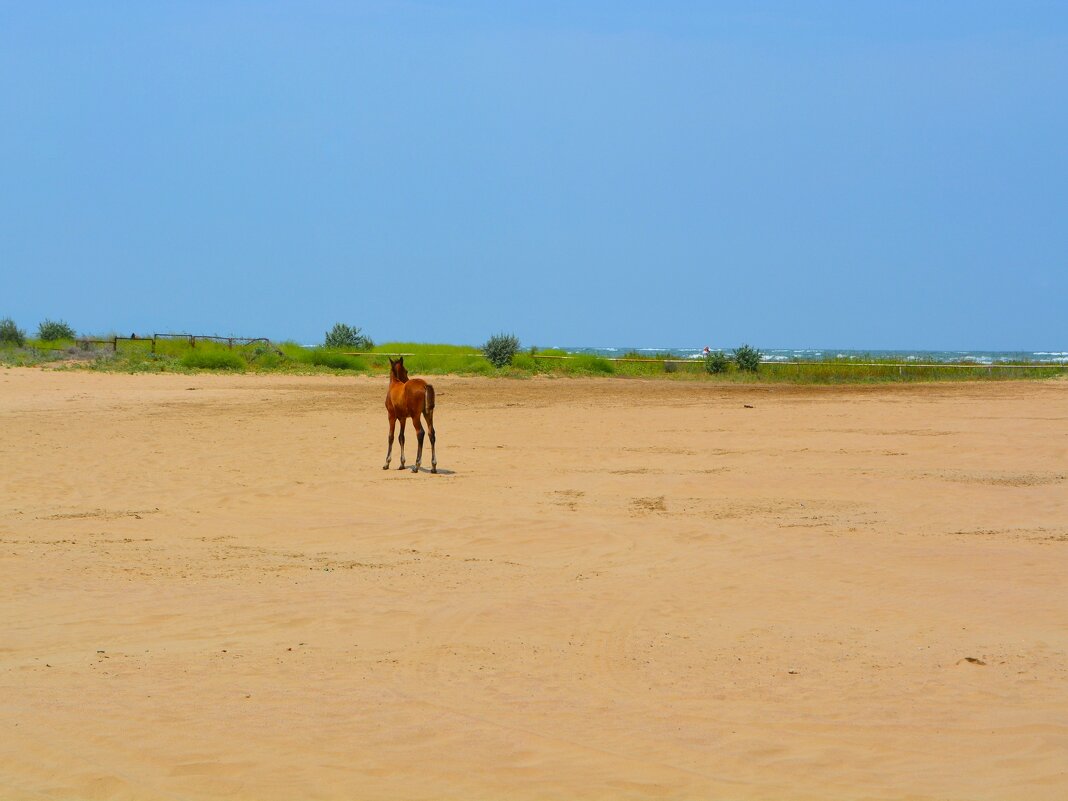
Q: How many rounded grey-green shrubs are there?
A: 6